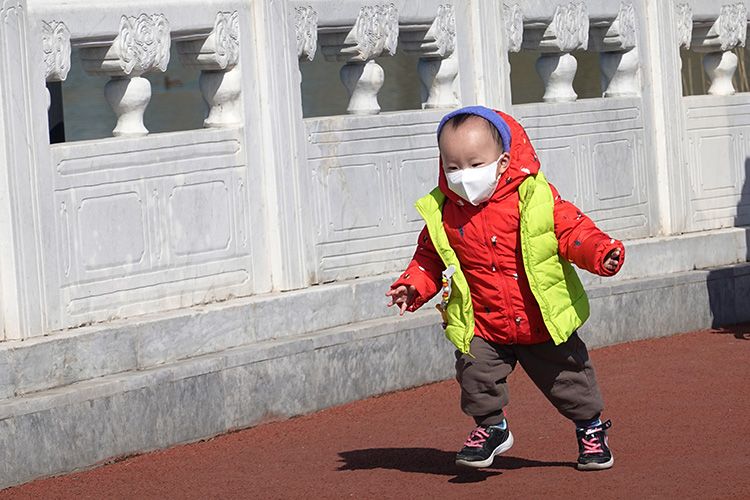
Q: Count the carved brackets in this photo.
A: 11